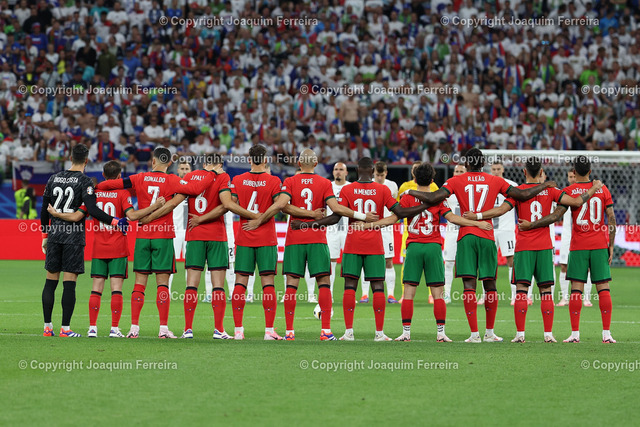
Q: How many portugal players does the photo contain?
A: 11